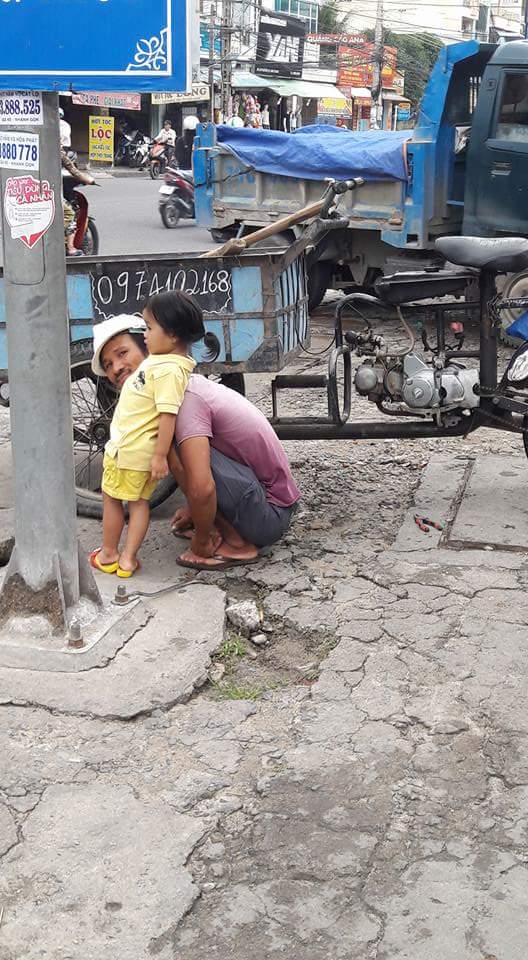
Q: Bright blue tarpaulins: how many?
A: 1